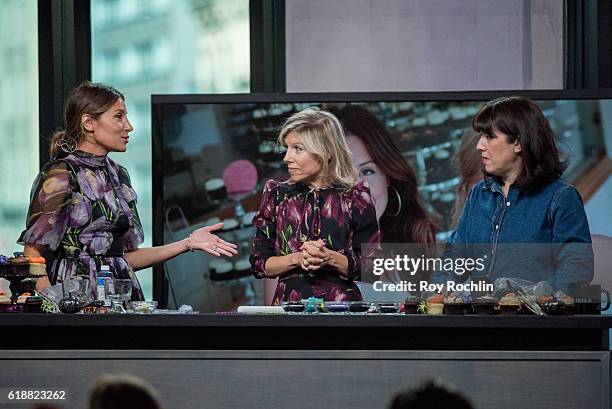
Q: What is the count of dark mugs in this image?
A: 1